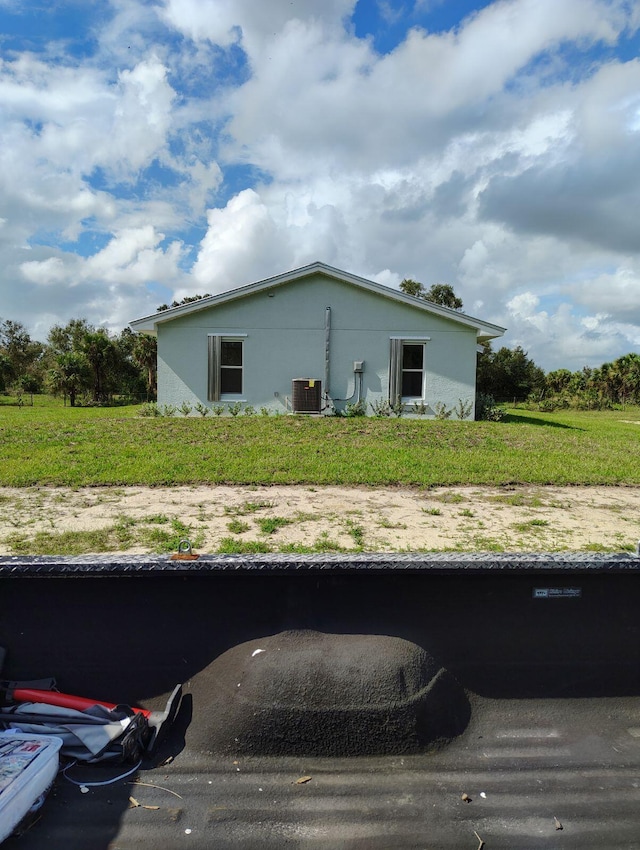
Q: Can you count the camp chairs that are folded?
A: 1